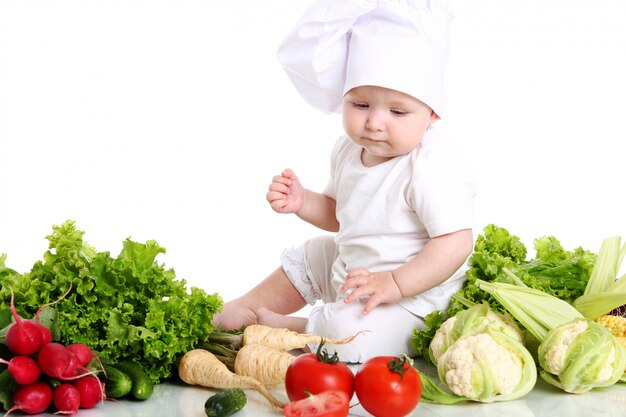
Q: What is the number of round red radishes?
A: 9